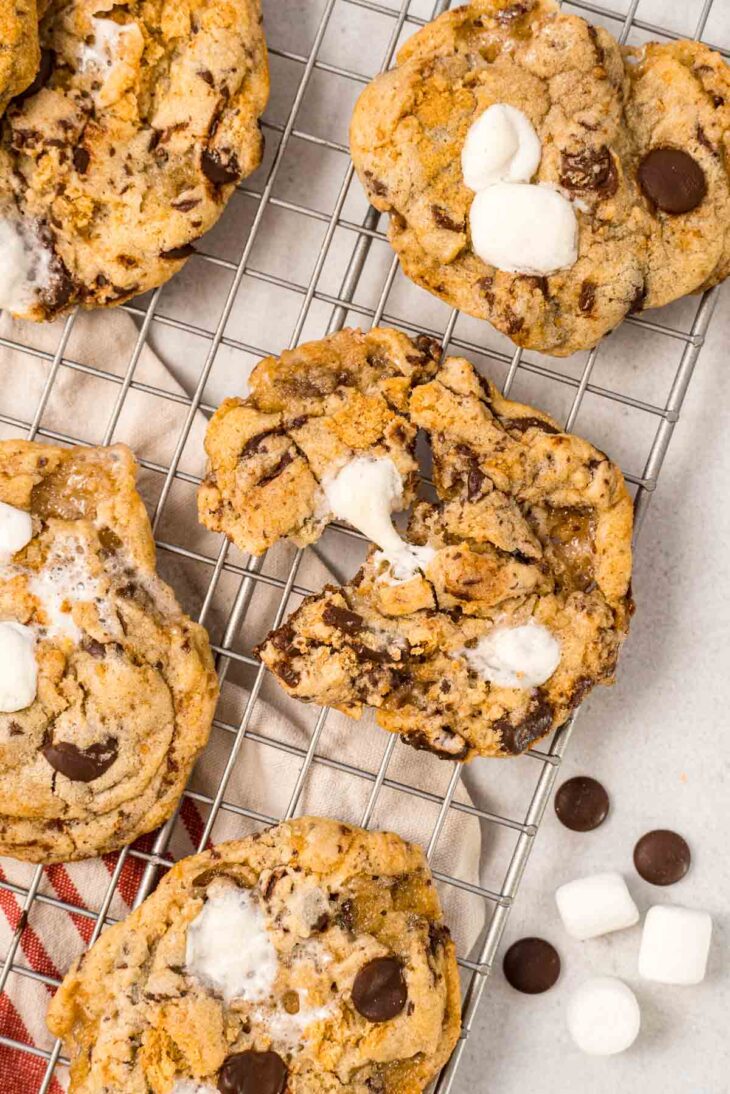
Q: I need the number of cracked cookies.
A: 1